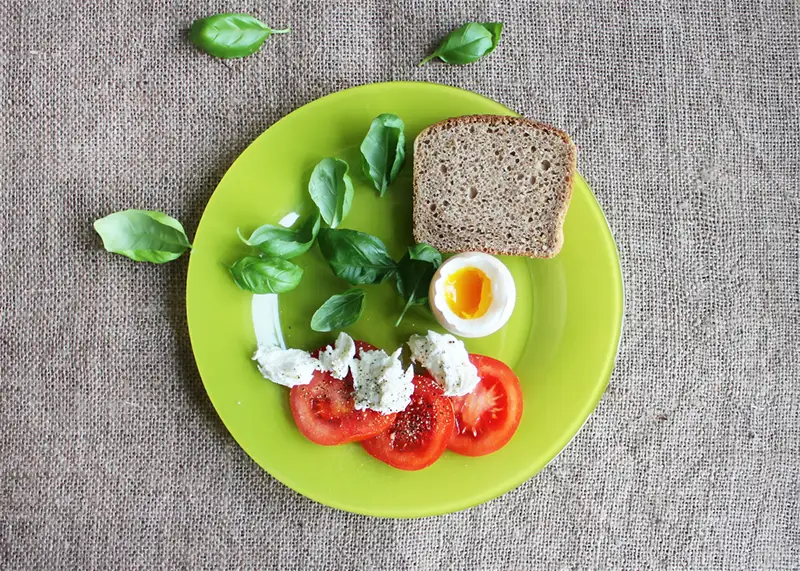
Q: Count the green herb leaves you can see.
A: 10